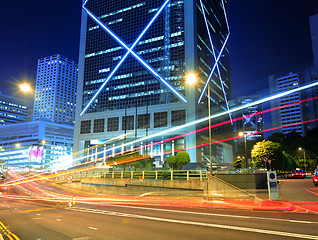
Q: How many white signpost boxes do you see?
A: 1